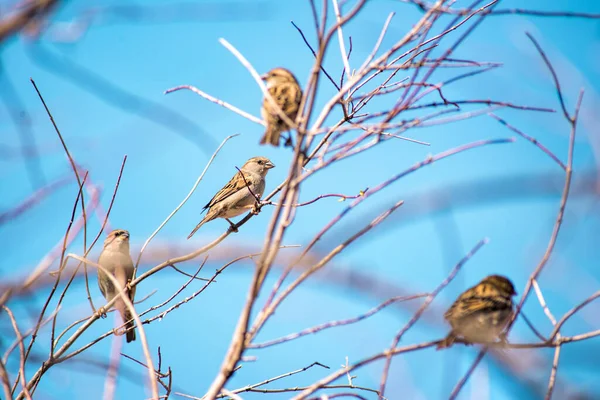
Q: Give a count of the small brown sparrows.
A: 4